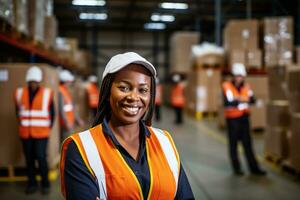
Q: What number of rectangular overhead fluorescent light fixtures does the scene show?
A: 5